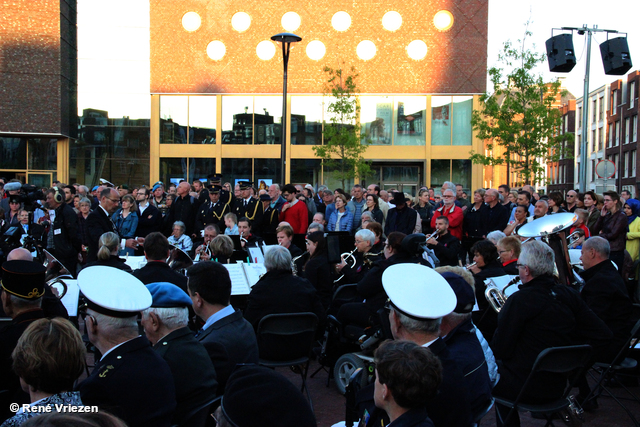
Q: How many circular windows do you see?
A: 11